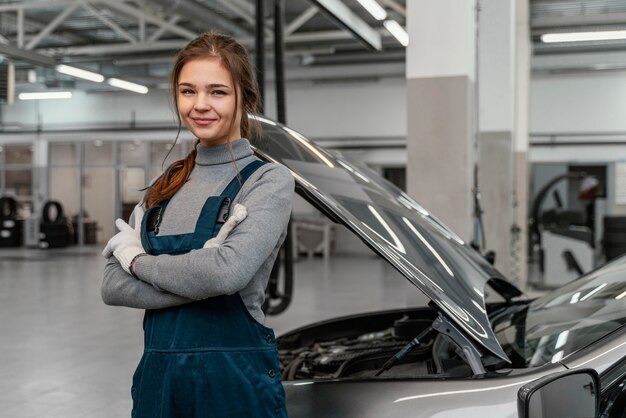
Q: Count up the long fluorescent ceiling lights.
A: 6